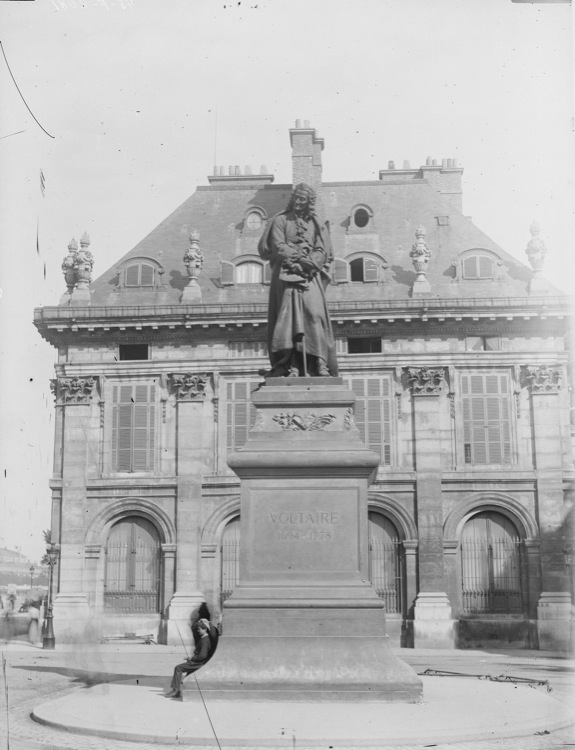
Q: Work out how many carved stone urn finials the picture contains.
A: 5